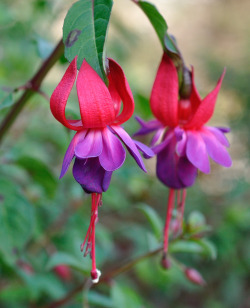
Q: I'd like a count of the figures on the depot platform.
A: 0